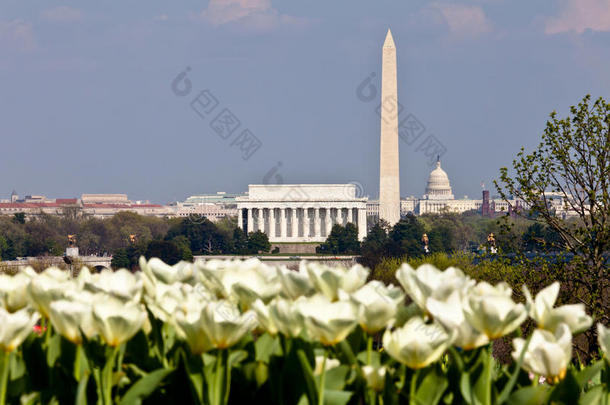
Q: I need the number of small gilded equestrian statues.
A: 4